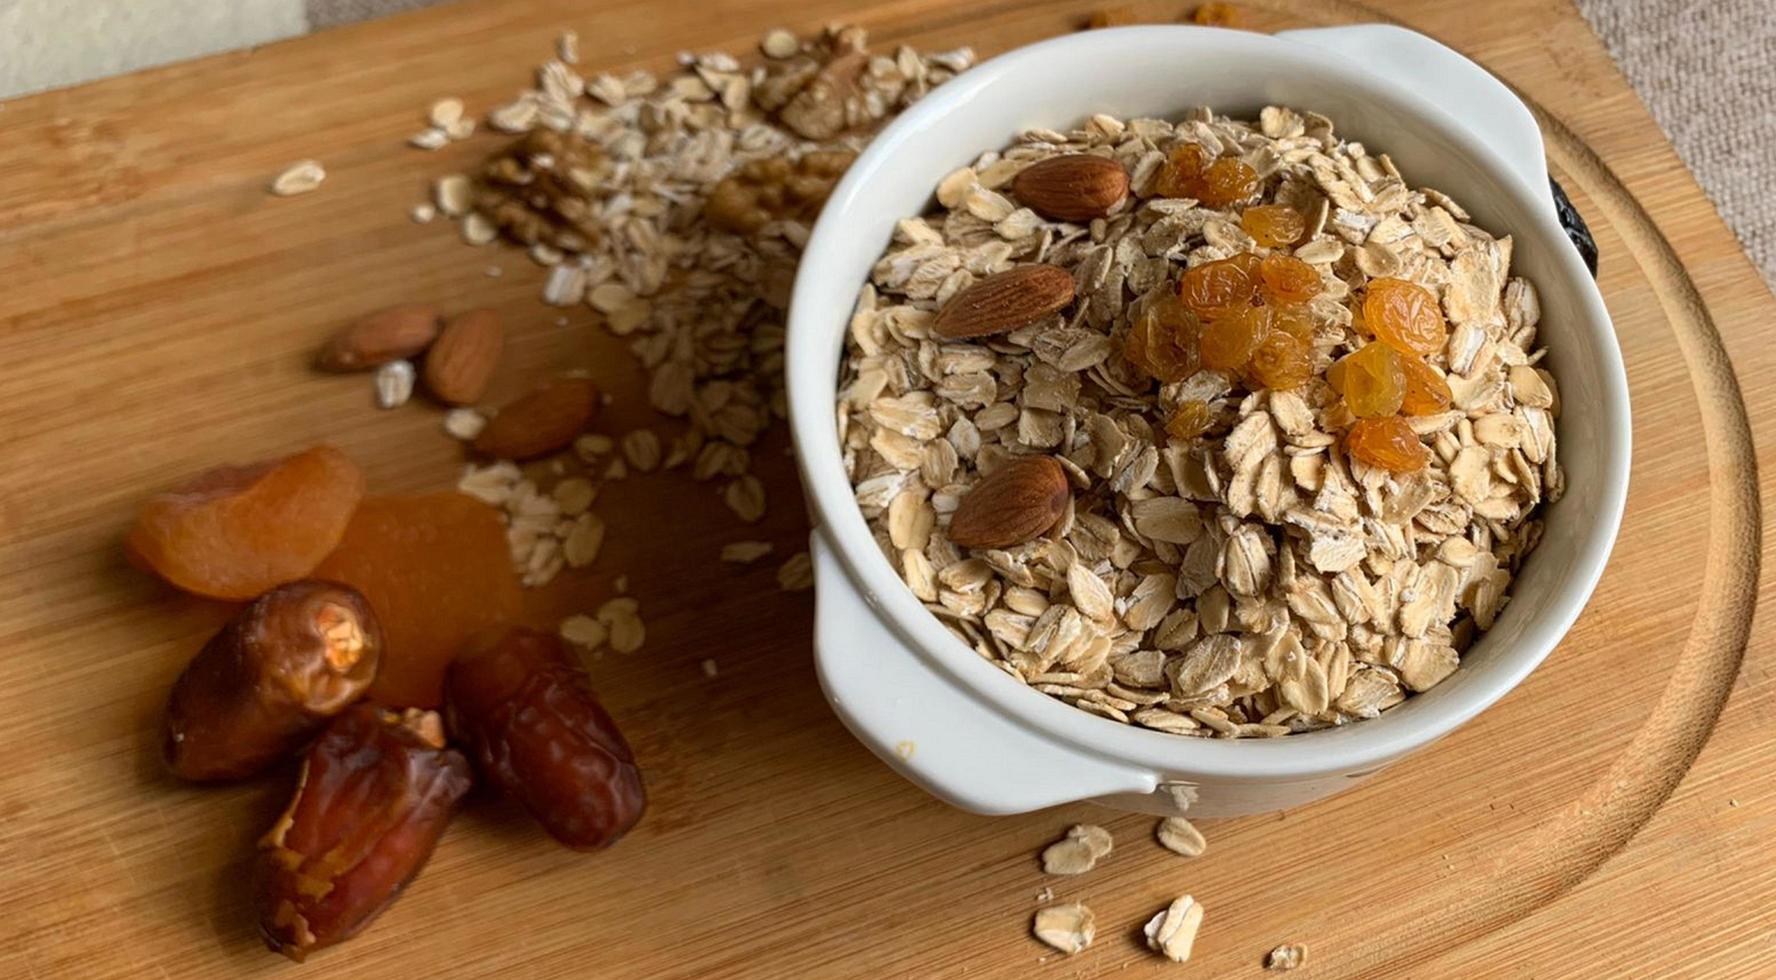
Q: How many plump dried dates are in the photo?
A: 3